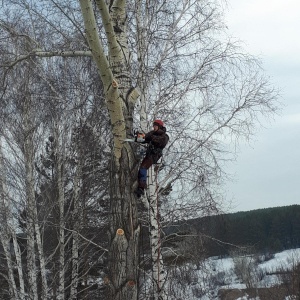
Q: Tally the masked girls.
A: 0